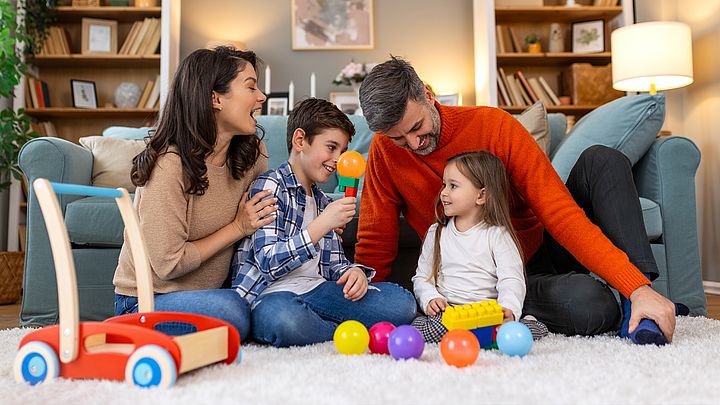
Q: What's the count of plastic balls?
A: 6